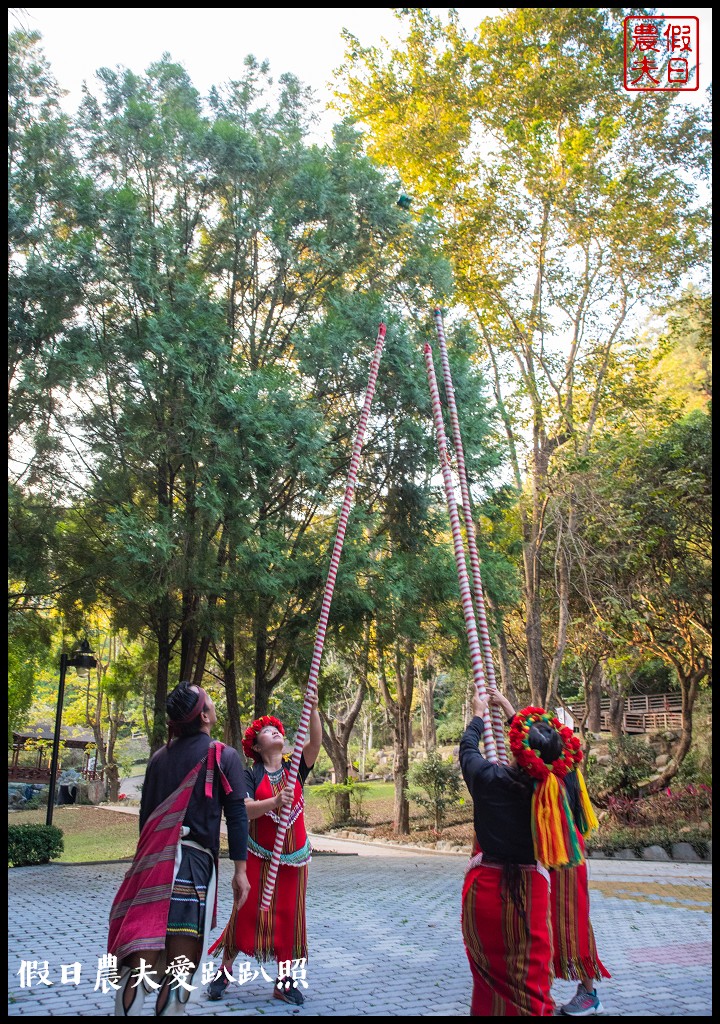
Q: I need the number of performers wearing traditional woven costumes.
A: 4